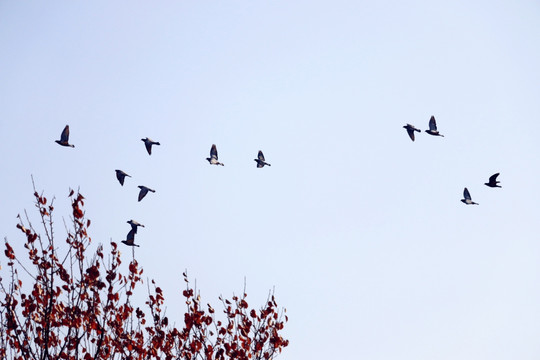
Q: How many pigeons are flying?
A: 12